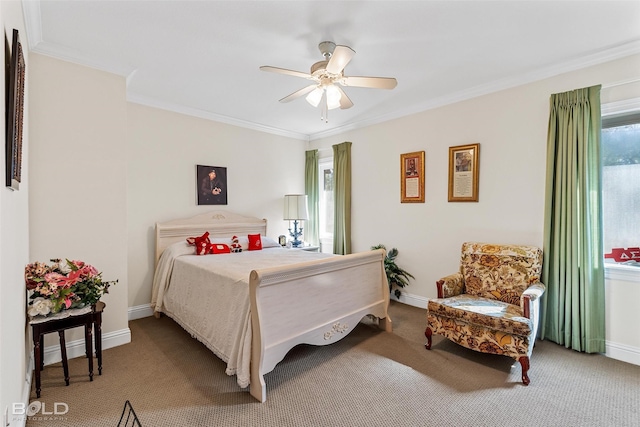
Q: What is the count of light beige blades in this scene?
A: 5